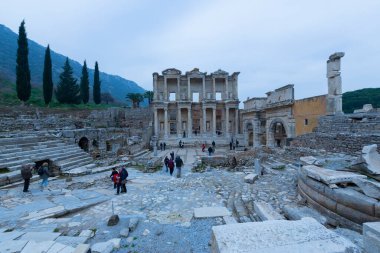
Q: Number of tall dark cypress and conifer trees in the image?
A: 5